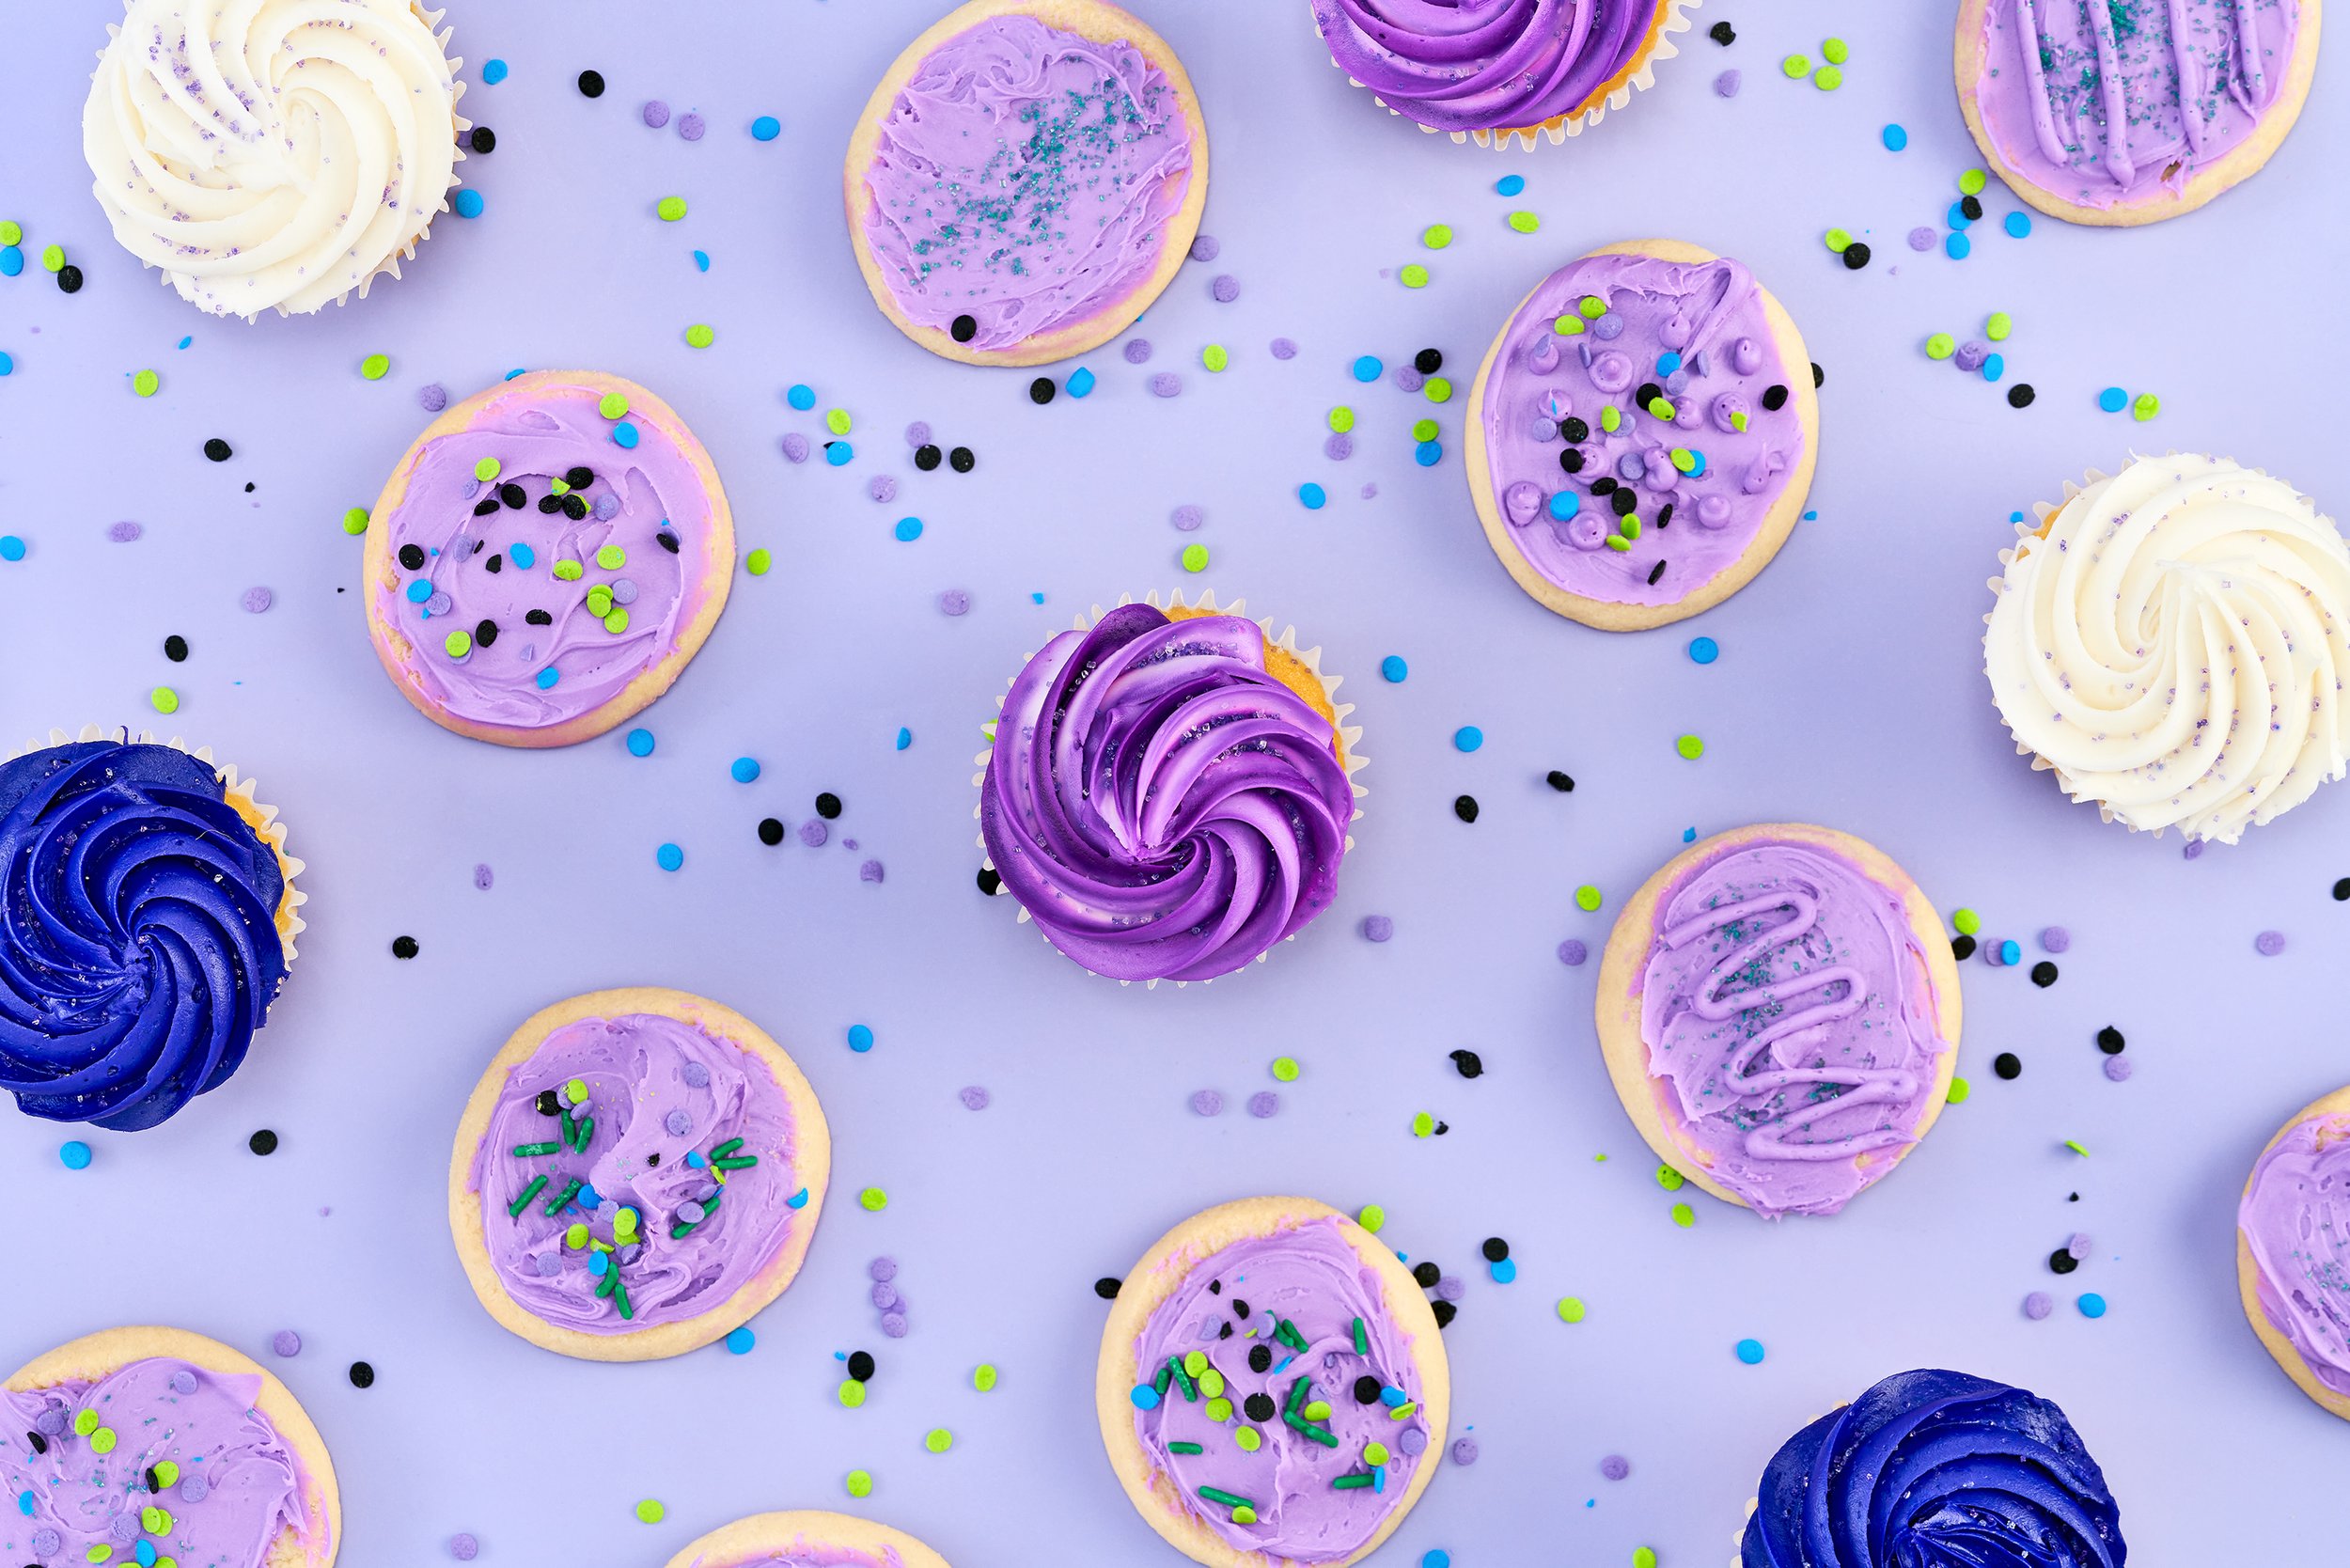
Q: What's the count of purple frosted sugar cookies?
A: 10